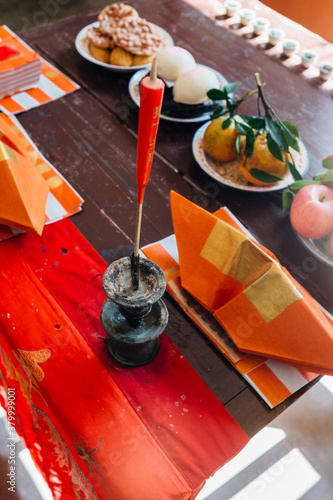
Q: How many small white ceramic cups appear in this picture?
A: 7